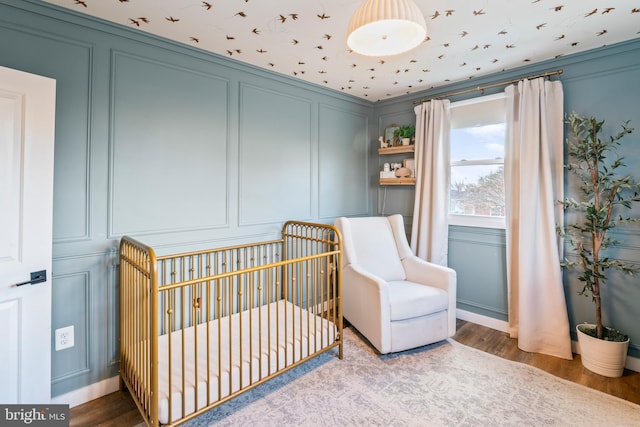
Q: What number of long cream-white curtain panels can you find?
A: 2